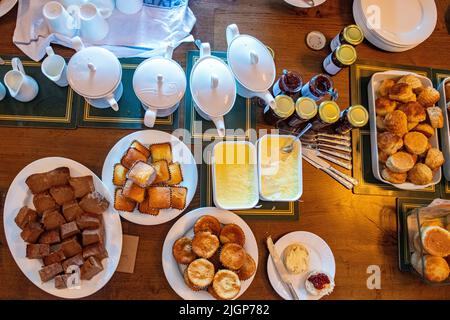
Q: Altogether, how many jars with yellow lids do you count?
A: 6